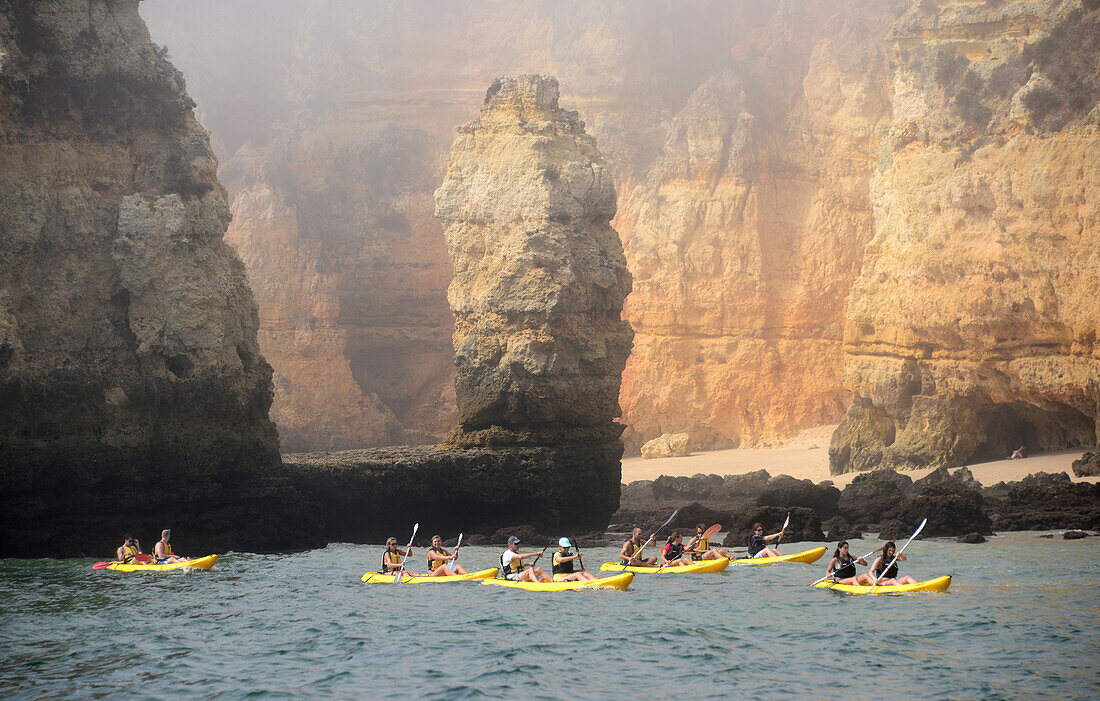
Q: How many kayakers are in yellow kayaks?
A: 12